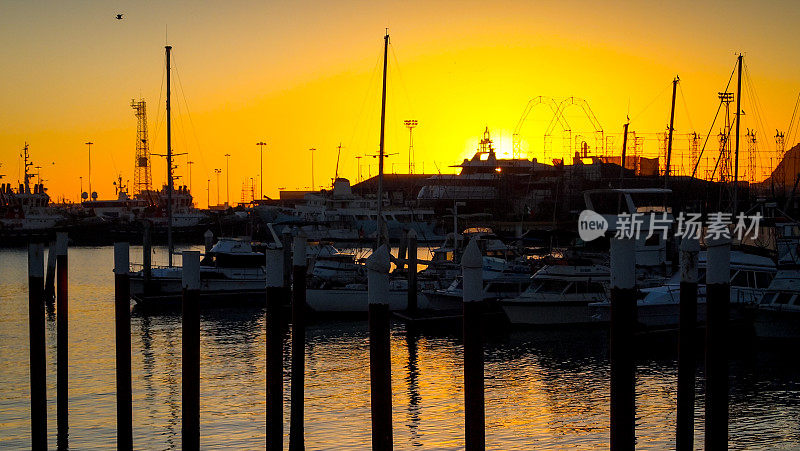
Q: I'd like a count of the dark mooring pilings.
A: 11